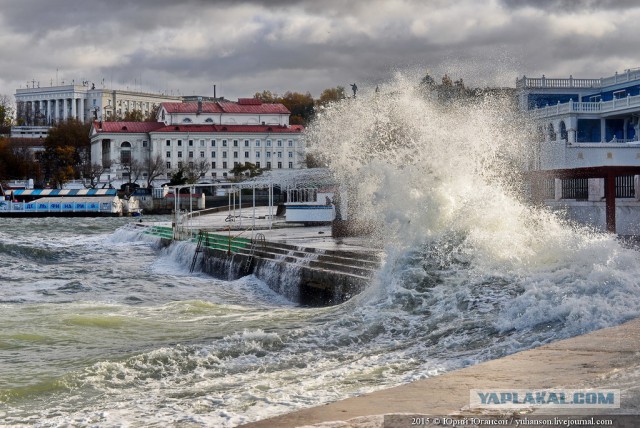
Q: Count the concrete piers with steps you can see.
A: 1